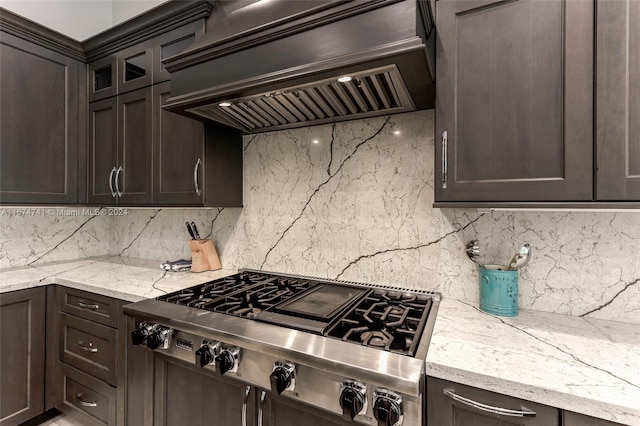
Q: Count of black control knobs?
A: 7